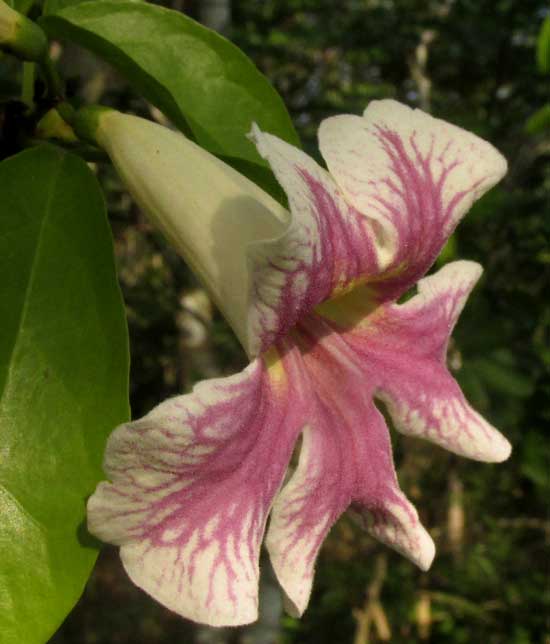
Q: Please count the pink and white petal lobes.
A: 5